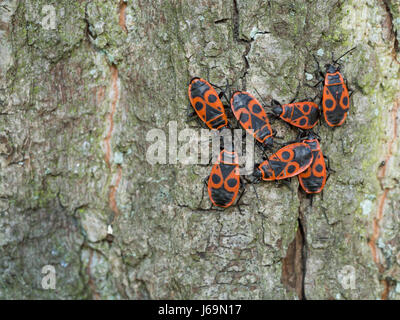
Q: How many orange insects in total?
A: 7